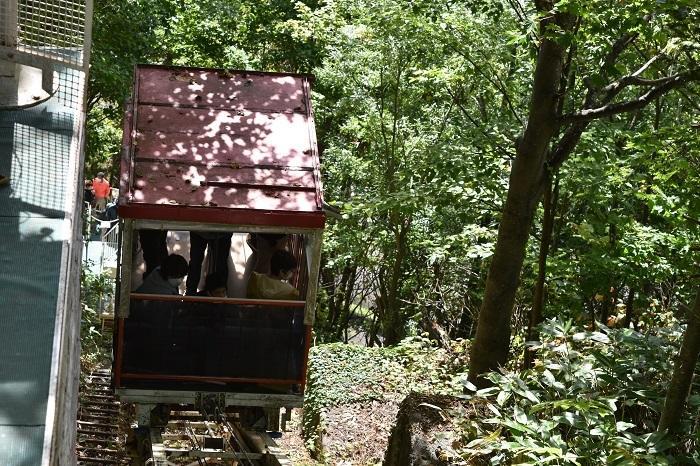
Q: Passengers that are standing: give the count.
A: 3